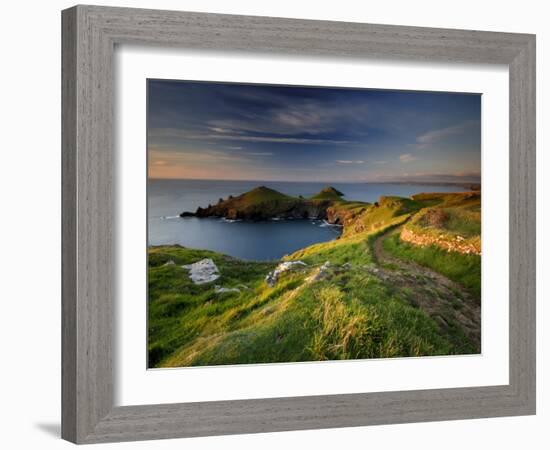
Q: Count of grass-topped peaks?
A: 2